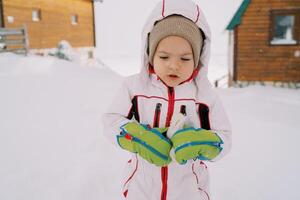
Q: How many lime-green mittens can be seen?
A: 2